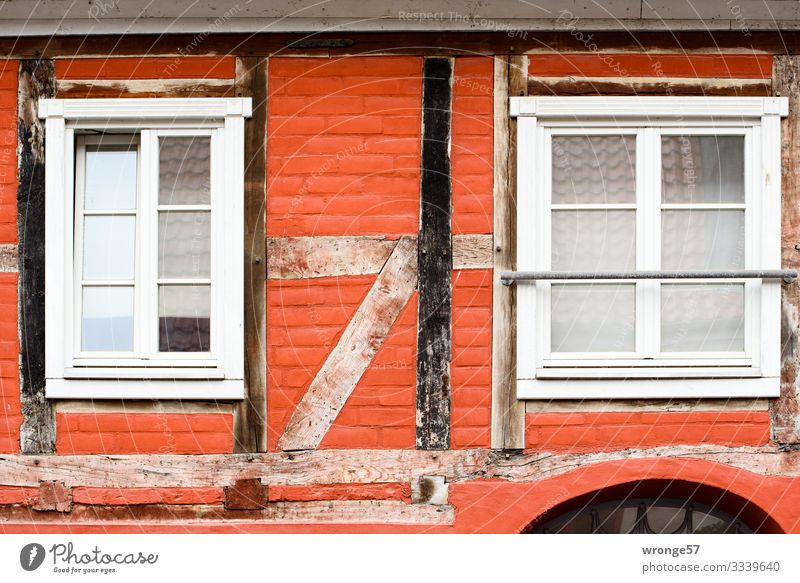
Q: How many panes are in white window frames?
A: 12